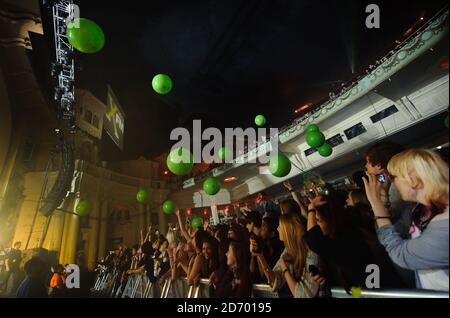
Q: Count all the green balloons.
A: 15